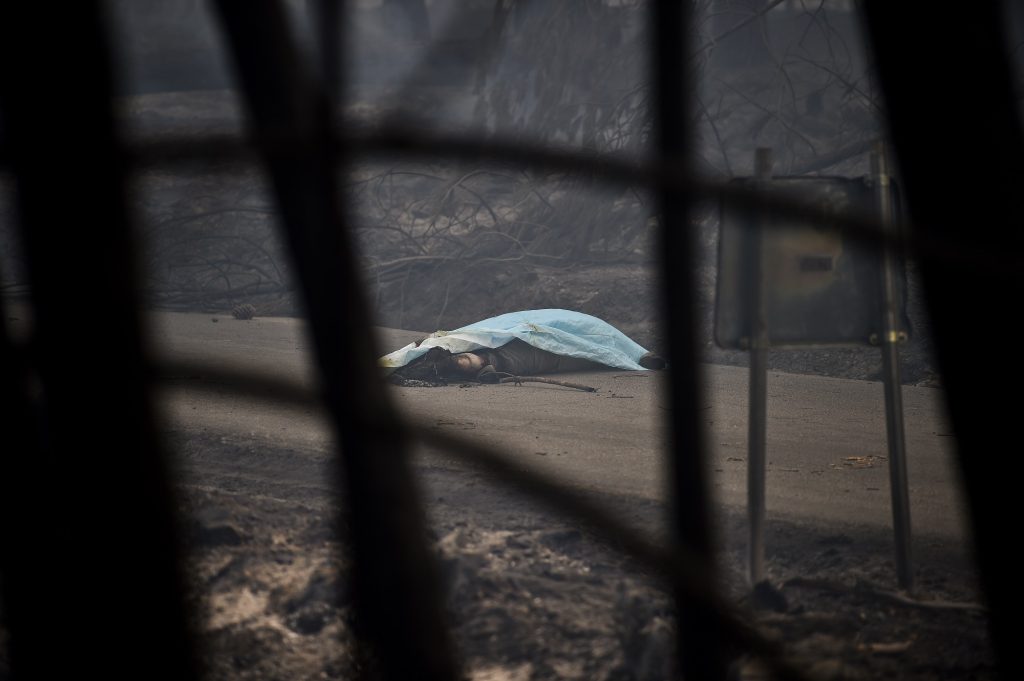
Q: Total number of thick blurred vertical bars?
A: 4